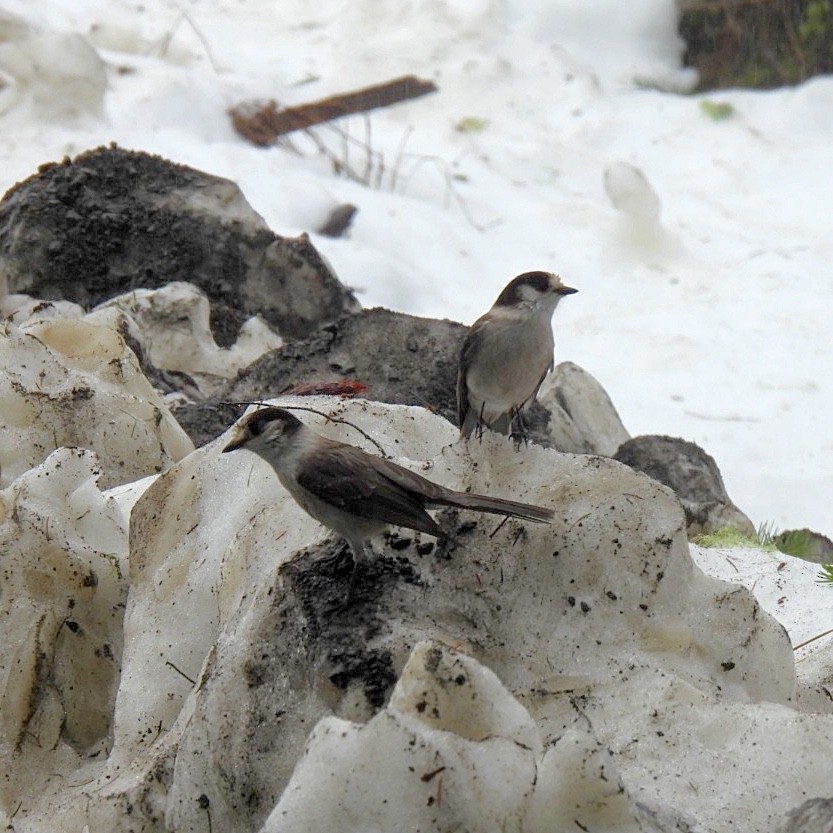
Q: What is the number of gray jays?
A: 2